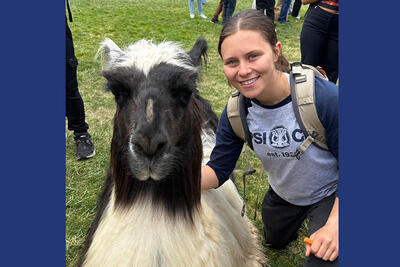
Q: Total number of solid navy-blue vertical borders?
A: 2